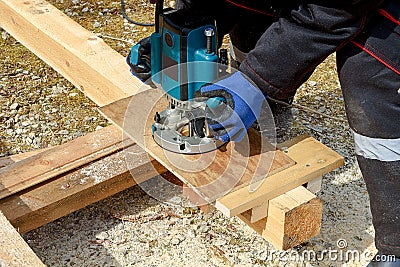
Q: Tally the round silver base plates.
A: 1